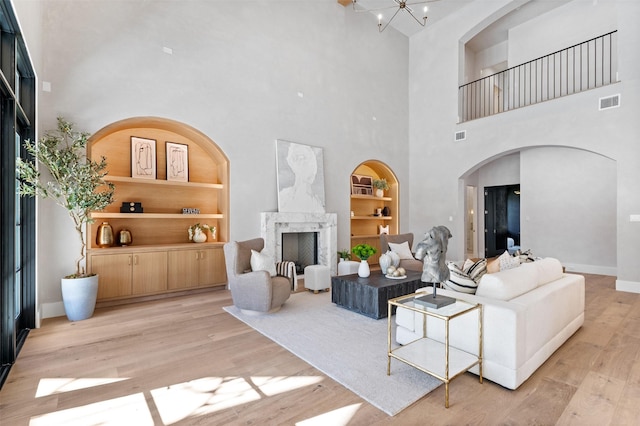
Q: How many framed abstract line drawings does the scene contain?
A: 2